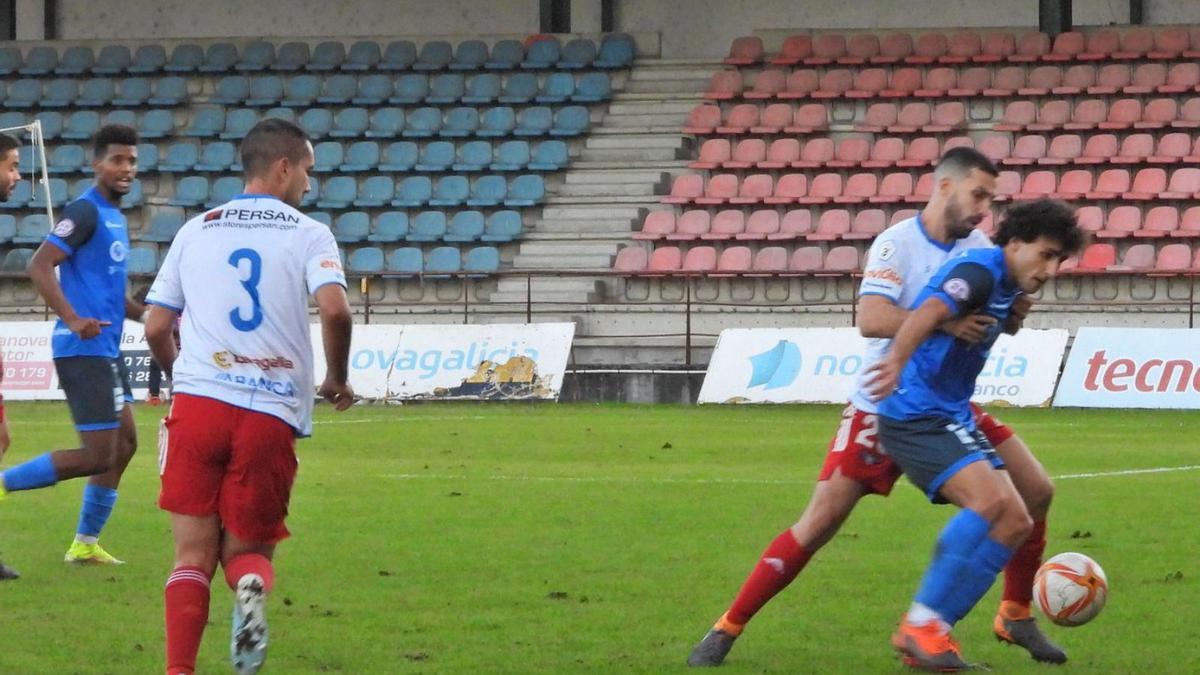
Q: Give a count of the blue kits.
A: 2